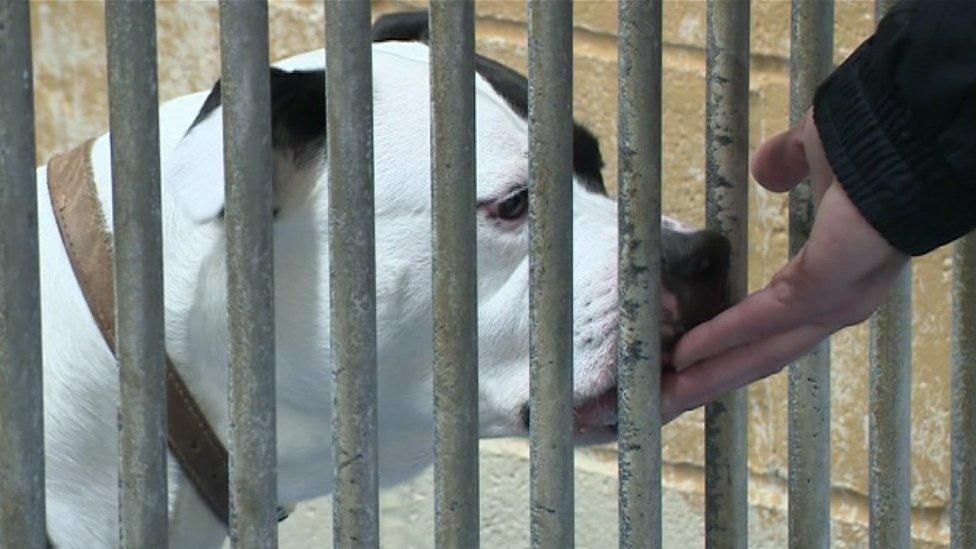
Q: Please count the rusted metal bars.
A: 11